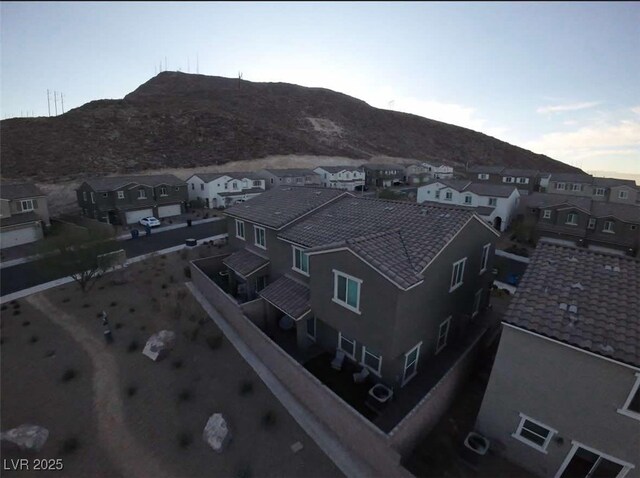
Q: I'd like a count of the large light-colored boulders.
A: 3